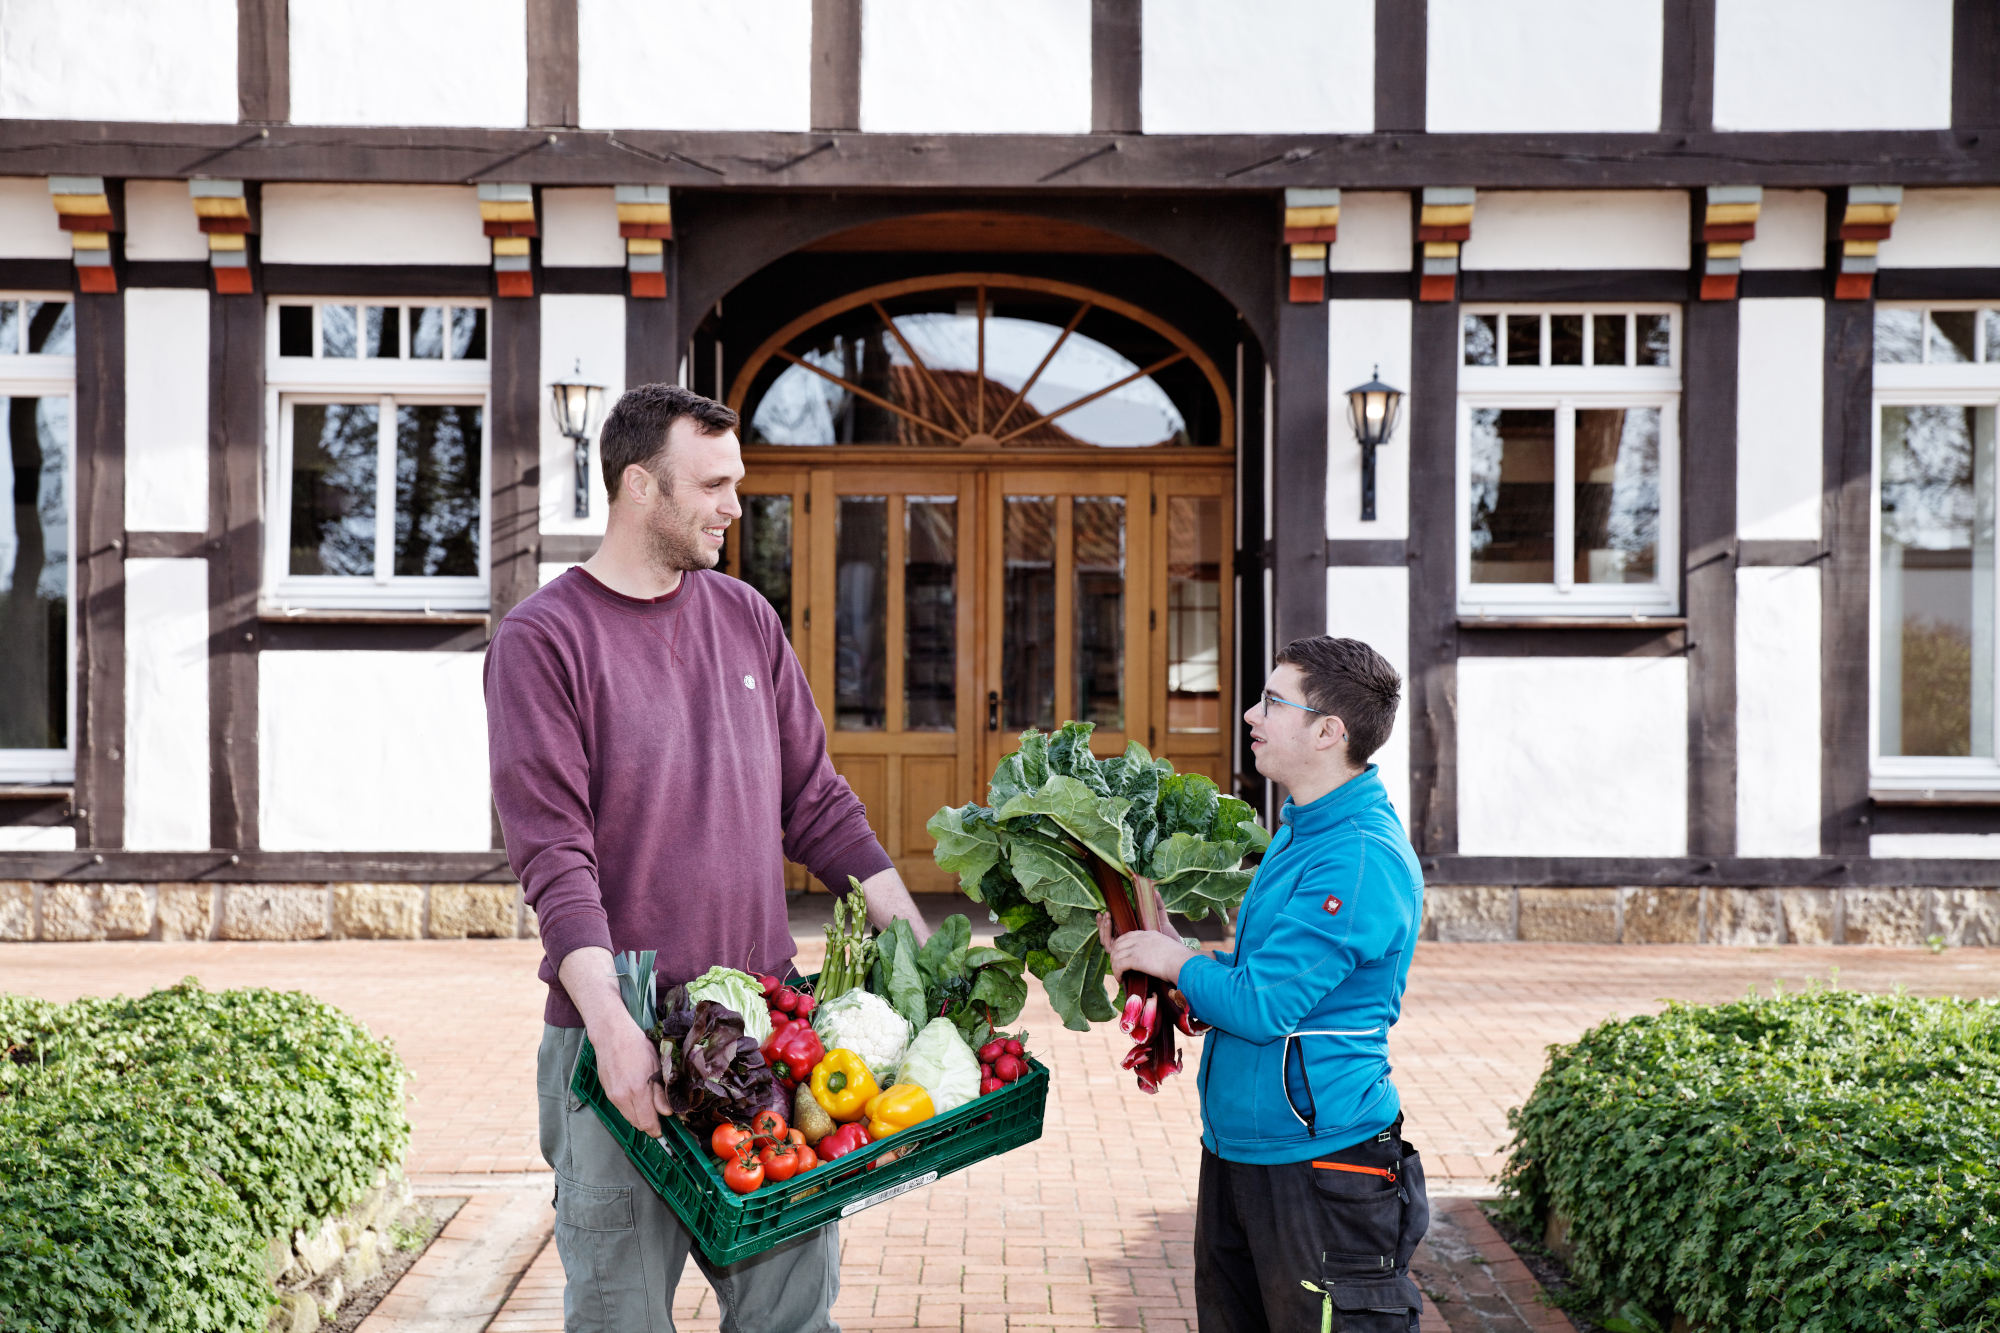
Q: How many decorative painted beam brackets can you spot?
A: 8